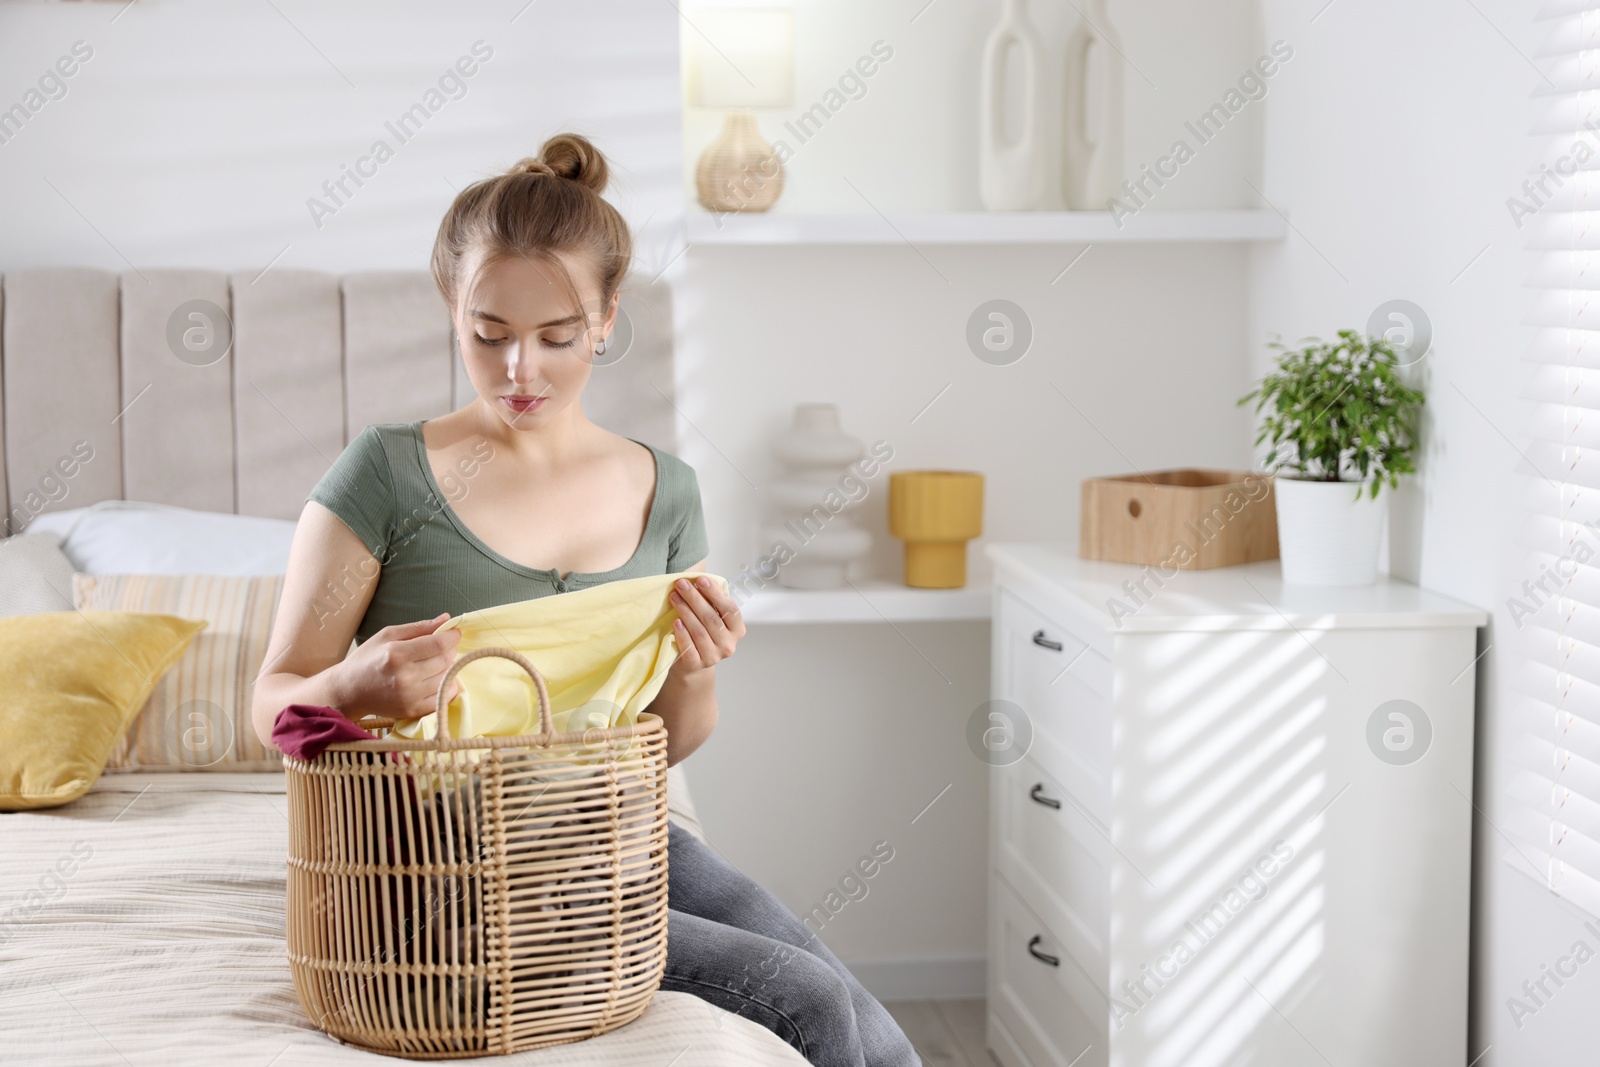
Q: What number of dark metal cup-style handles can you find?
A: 3